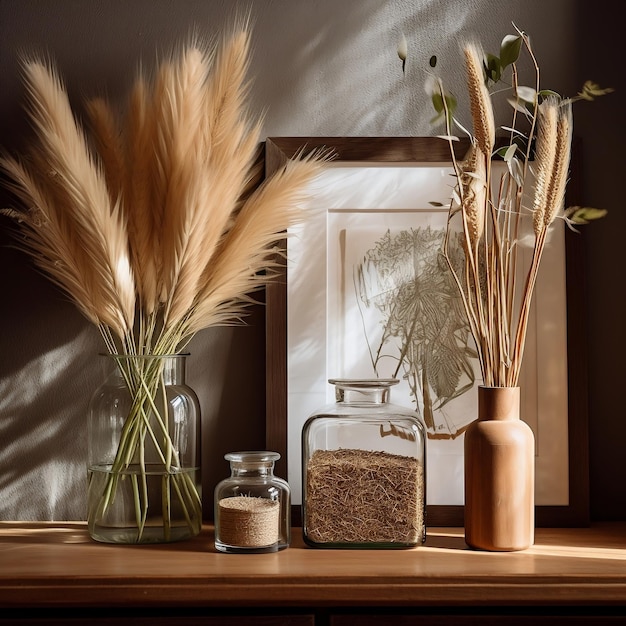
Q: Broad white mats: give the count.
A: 1